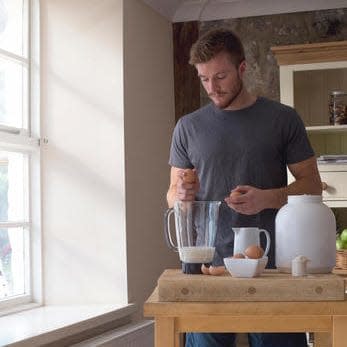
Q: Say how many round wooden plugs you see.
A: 3